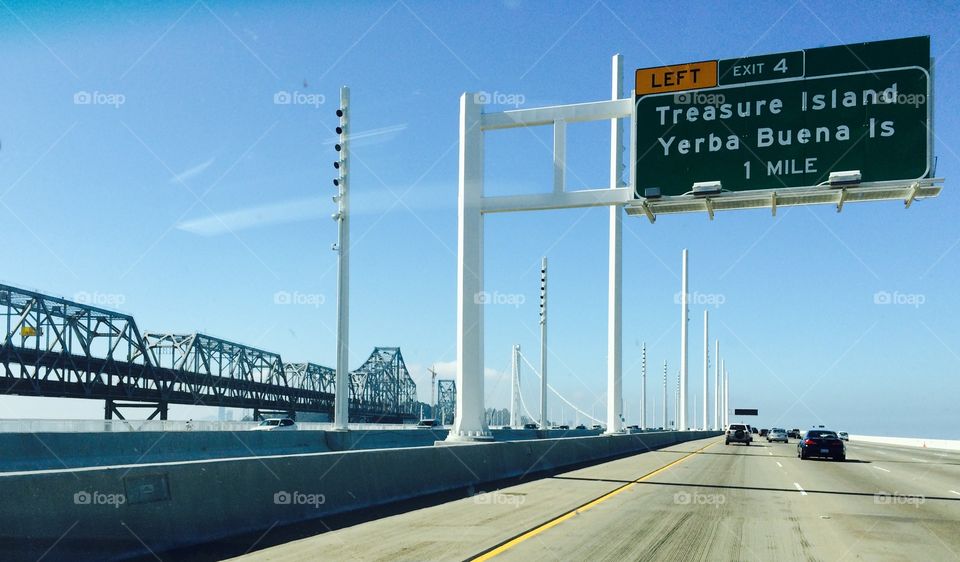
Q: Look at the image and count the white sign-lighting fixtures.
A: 2